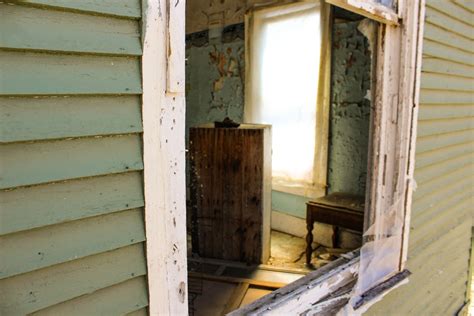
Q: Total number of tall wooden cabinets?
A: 1